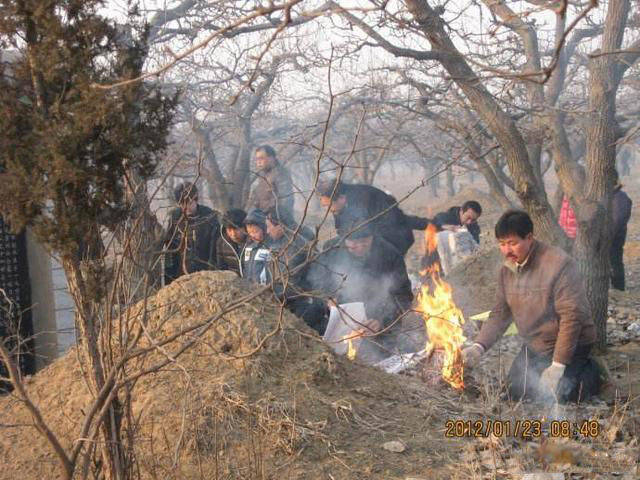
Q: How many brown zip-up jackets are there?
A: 1